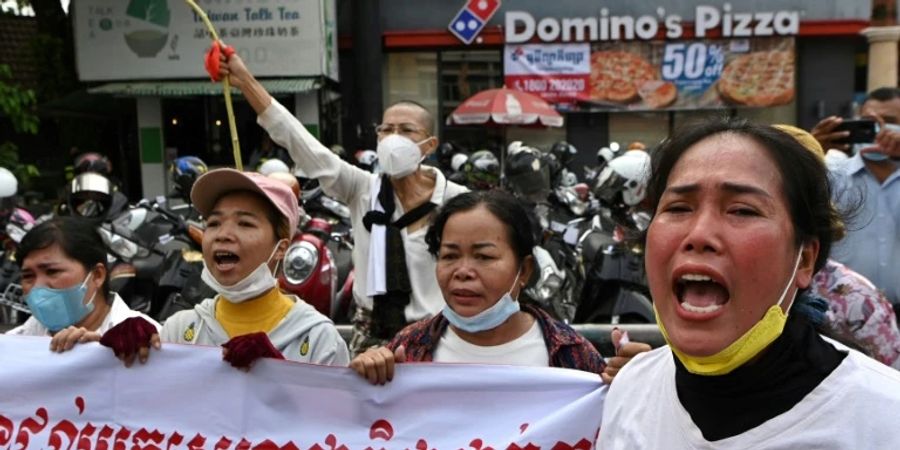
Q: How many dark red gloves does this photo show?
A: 2